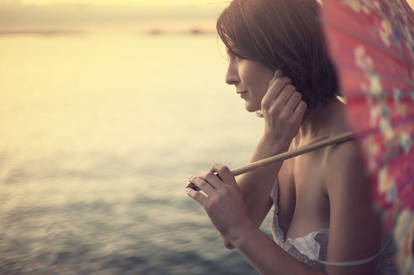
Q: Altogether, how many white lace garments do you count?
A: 1